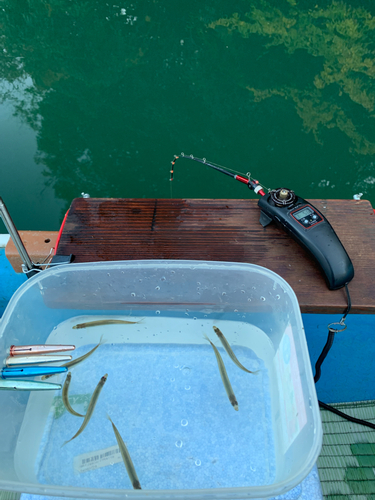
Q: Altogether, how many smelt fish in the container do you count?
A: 7